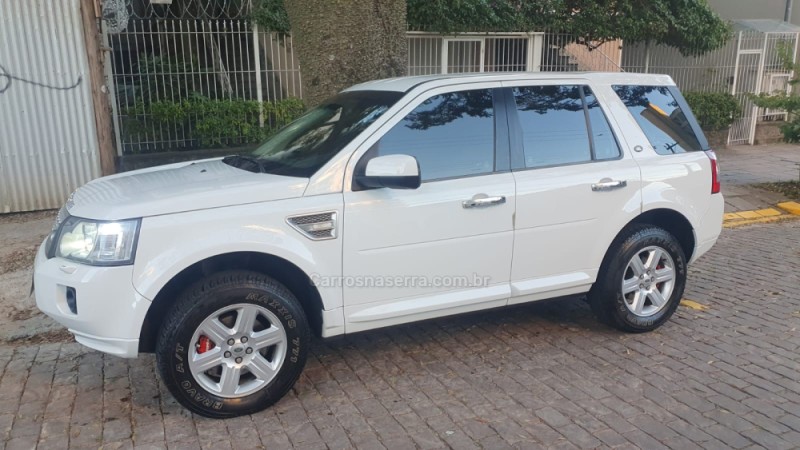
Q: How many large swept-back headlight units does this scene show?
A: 1